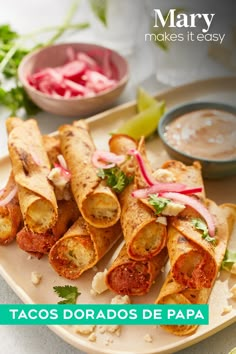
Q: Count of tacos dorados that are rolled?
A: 9